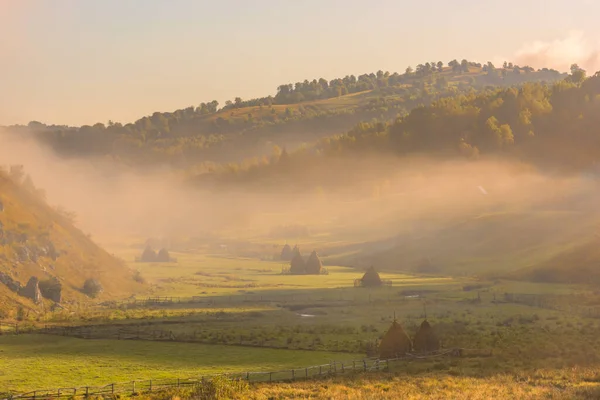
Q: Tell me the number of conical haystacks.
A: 9